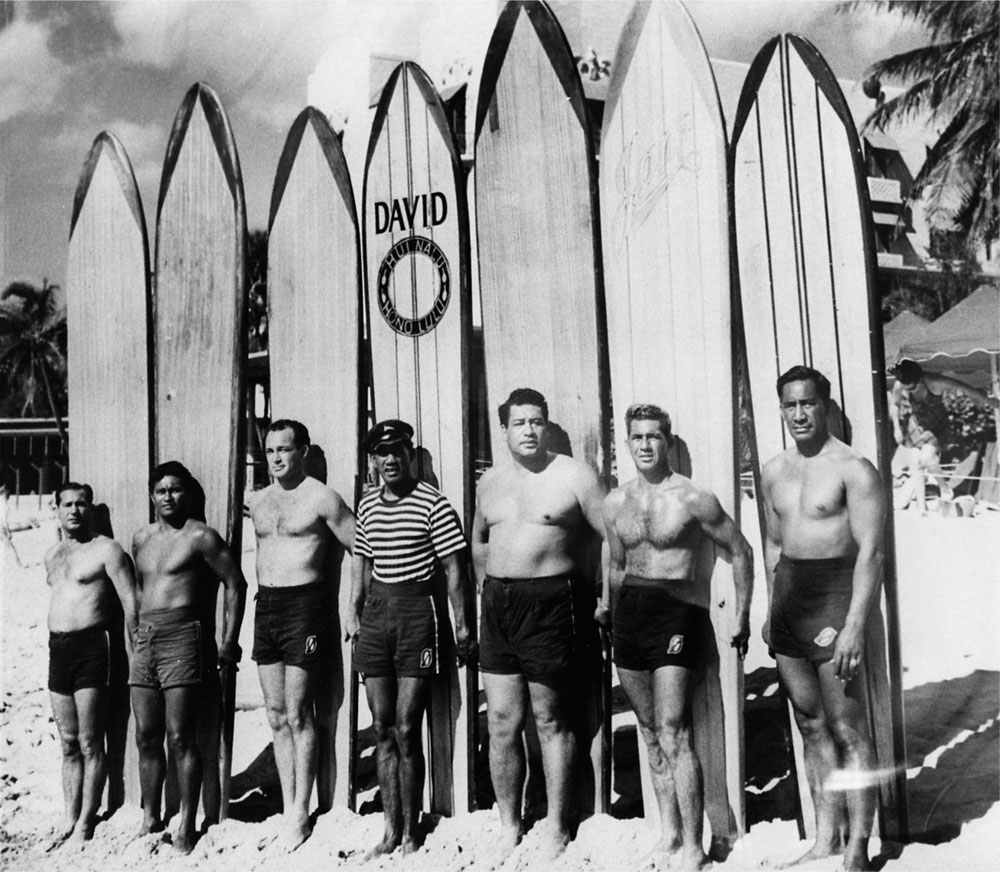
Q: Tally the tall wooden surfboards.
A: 7